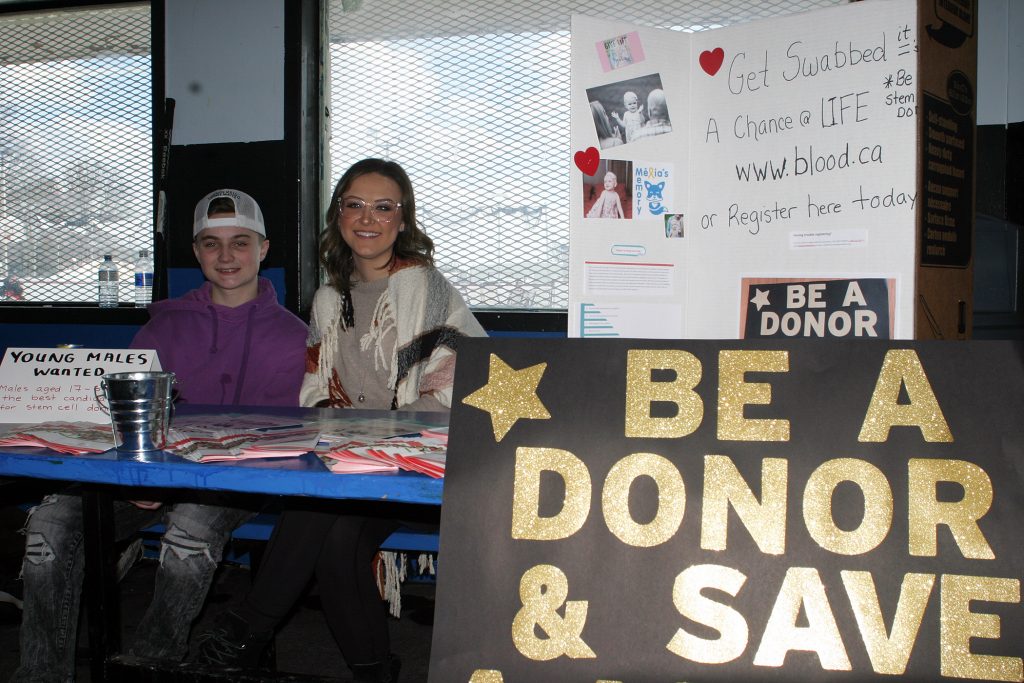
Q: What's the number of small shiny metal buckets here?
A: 1